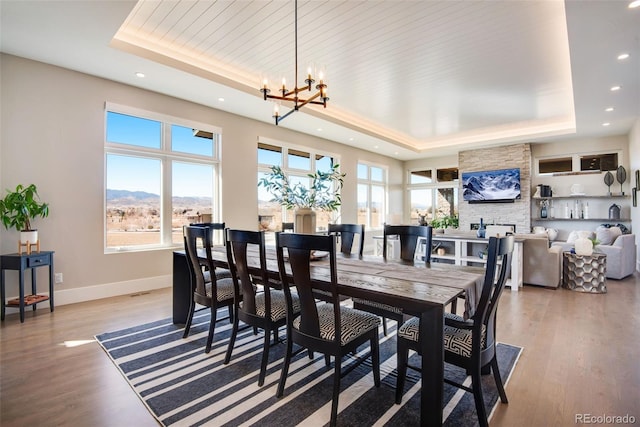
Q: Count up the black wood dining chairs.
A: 8